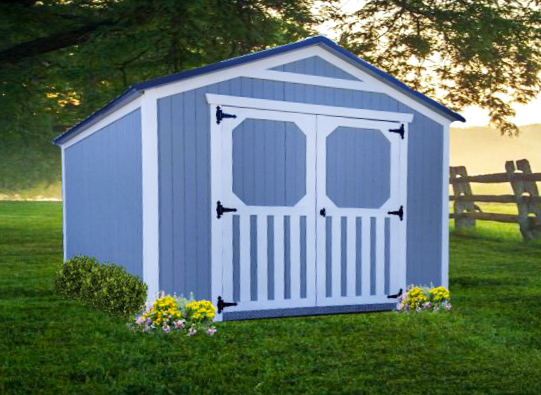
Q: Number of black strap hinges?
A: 6